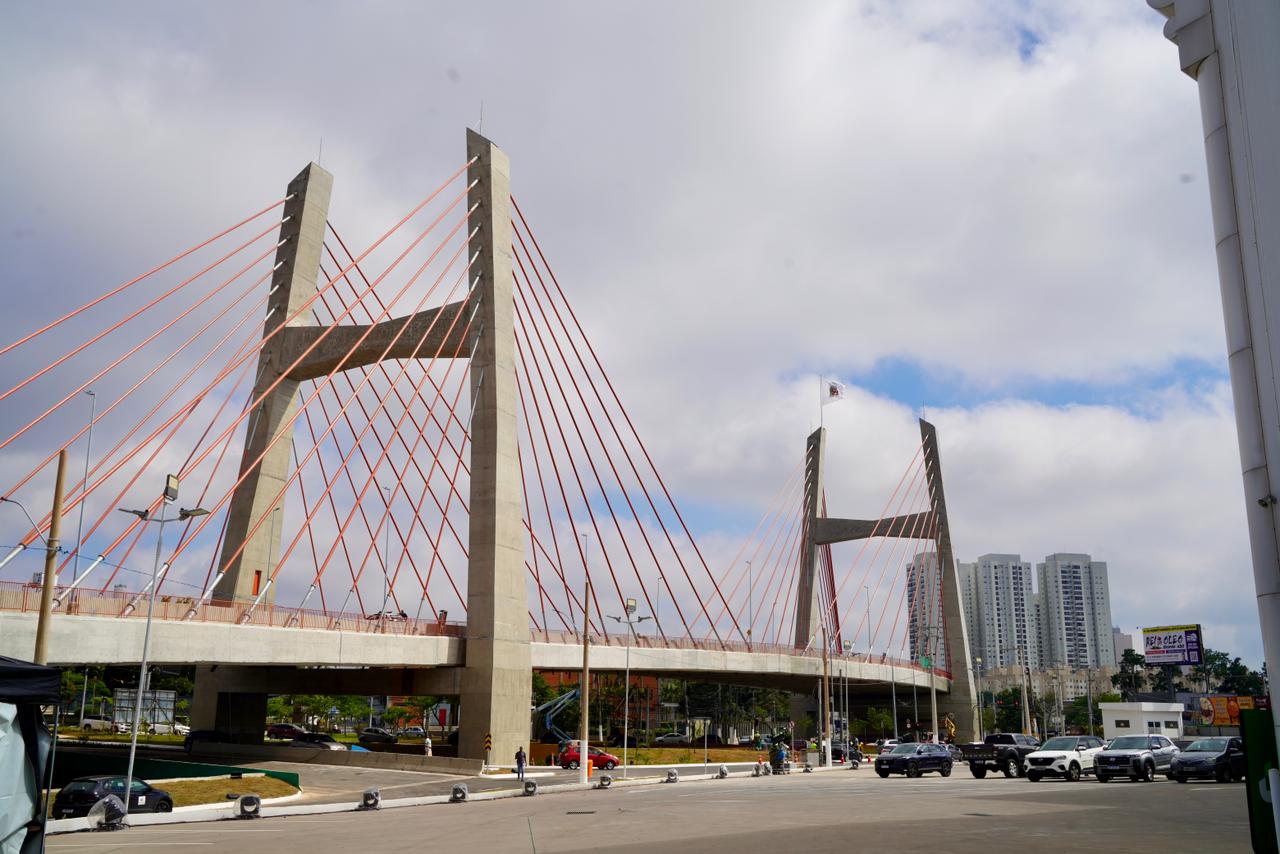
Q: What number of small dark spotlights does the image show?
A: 12